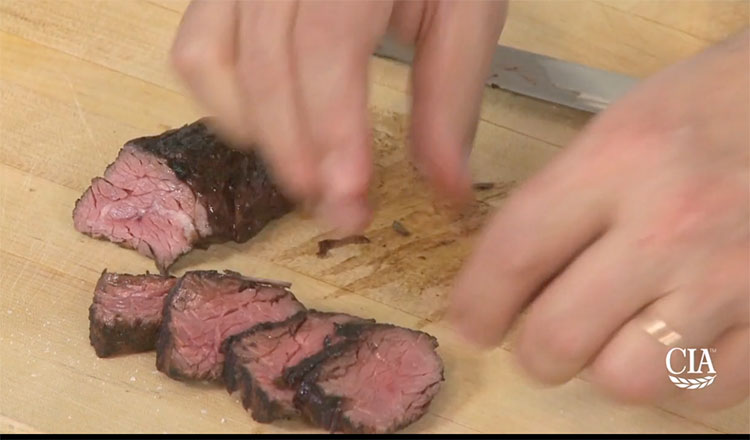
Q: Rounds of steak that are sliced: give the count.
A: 4